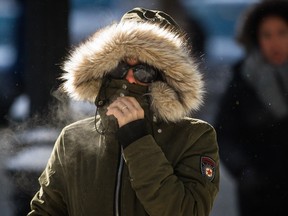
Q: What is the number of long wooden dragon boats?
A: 0